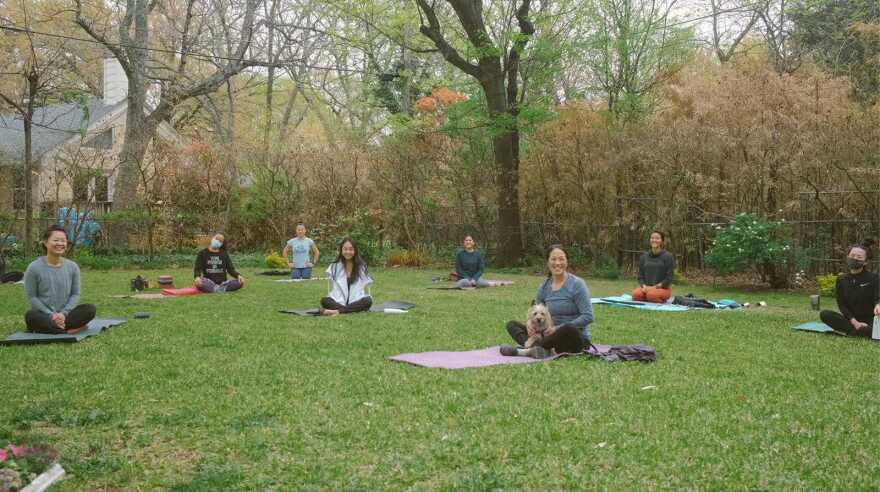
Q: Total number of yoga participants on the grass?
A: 8